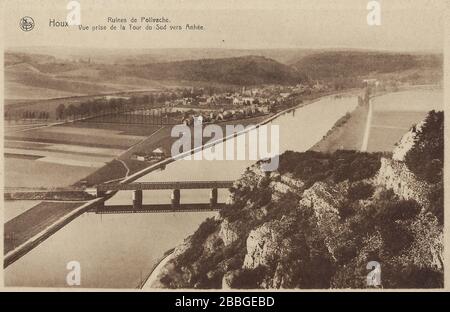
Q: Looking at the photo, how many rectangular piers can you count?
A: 3